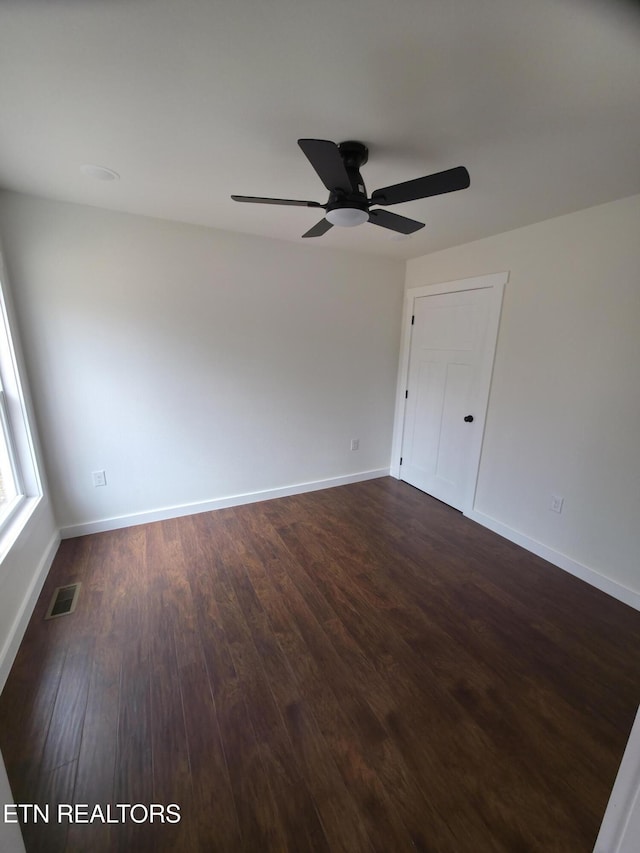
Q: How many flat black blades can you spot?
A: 5